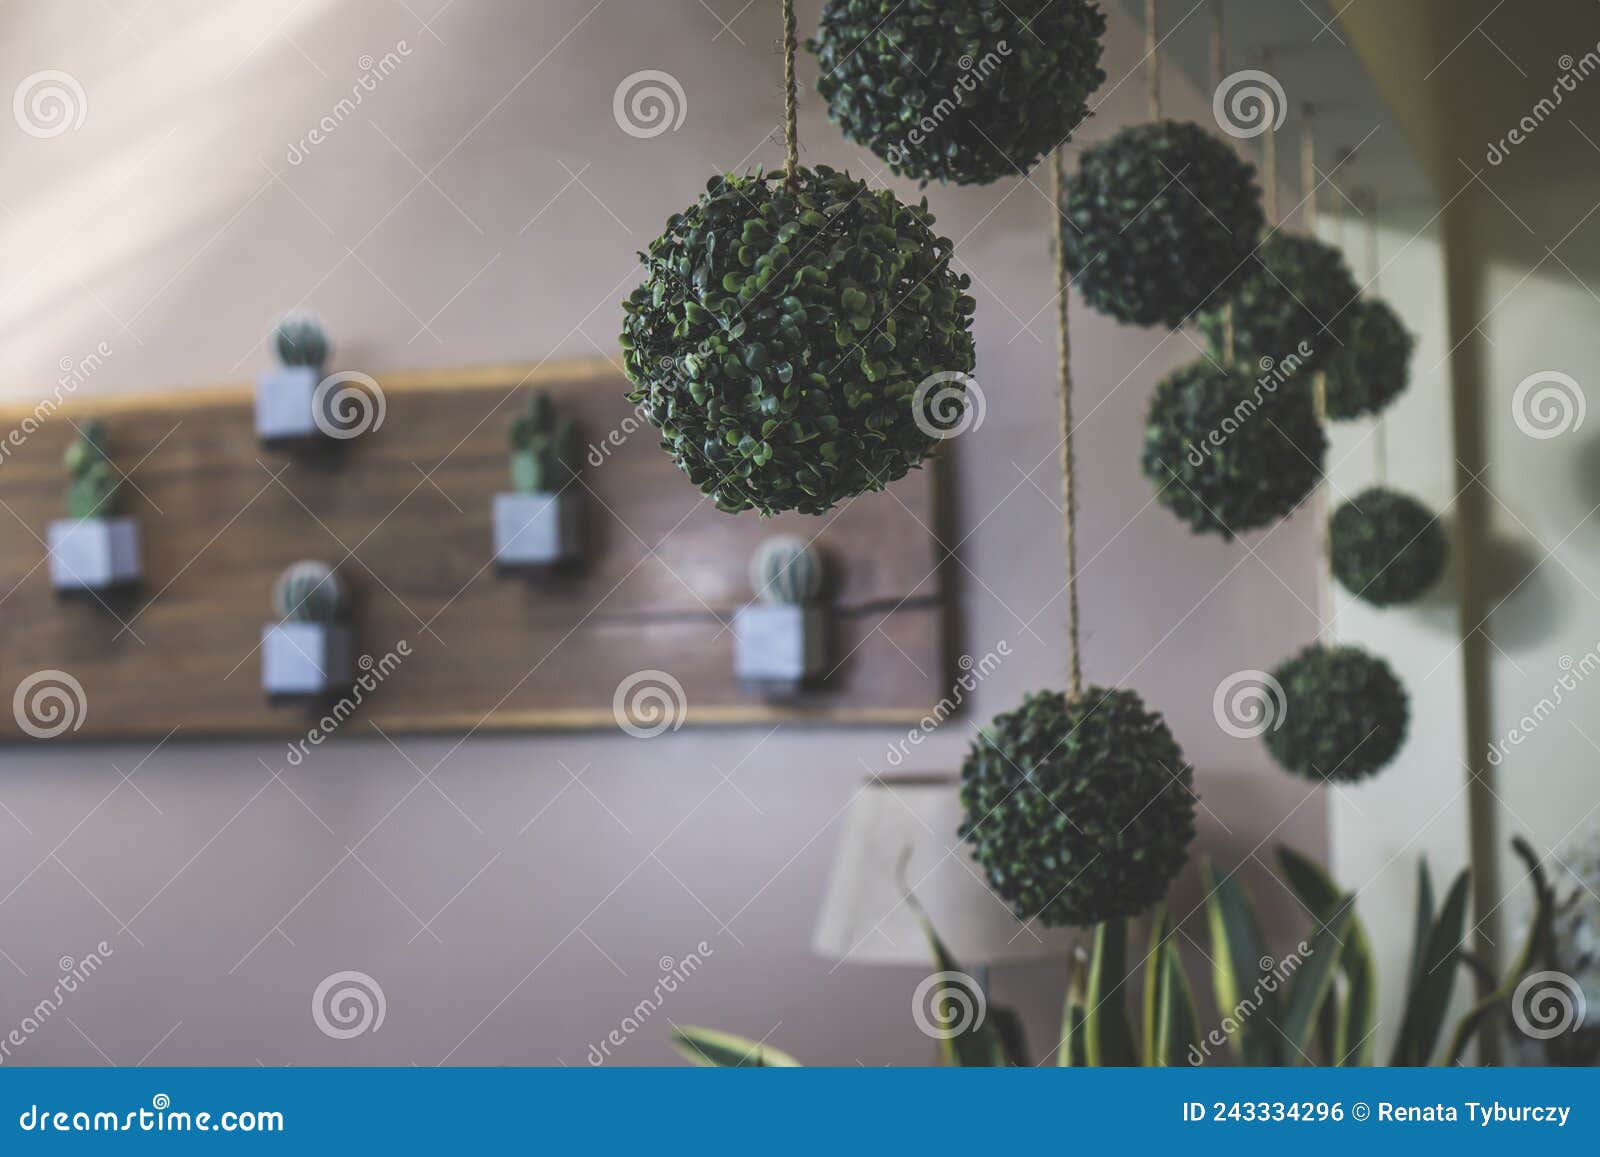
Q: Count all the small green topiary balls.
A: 9